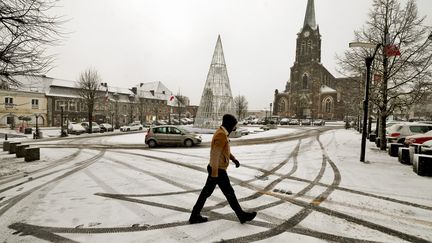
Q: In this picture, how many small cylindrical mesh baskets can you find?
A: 0